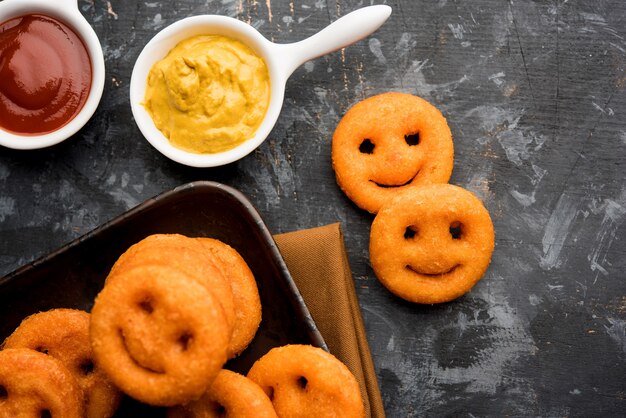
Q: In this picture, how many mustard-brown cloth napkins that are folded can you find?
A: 1